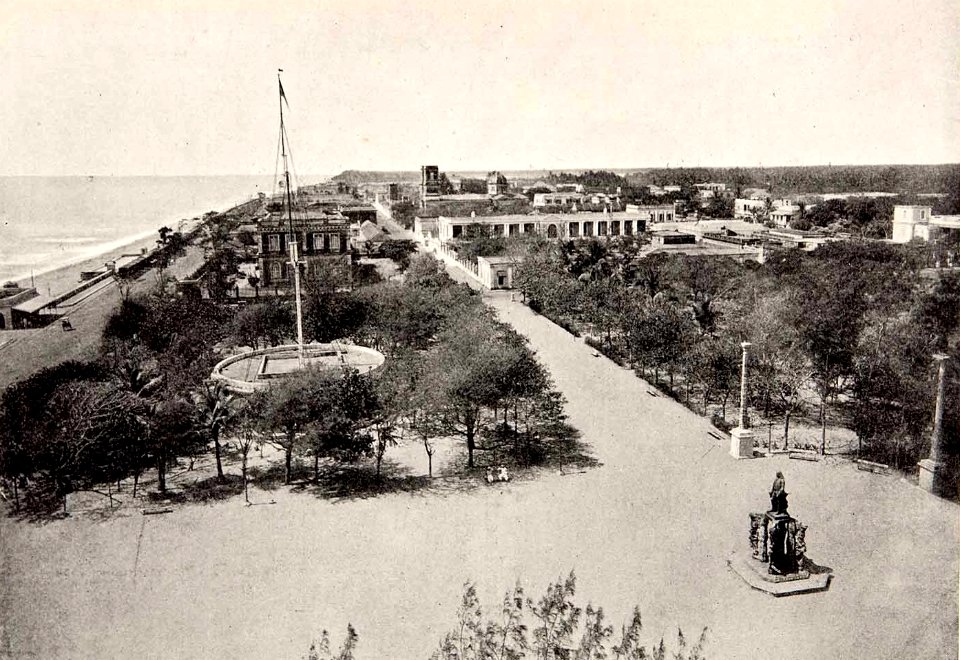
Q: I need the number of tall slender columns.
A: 2